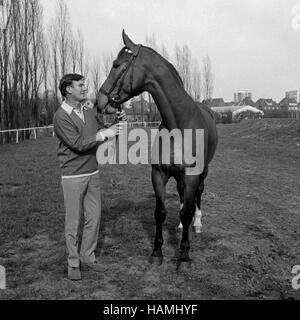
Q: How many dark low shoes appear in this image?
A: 2